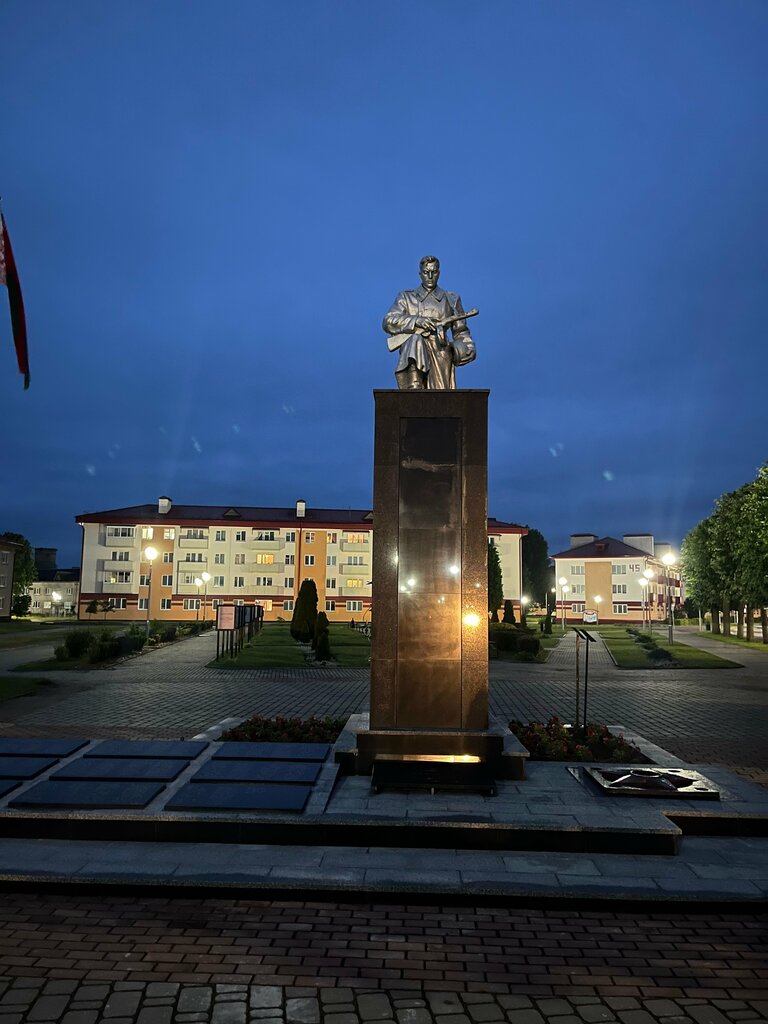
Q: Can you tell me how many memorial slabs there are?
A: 9